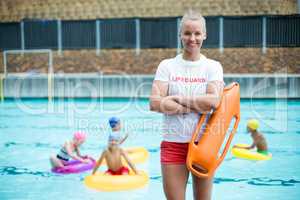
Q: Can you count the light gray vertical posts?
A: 7